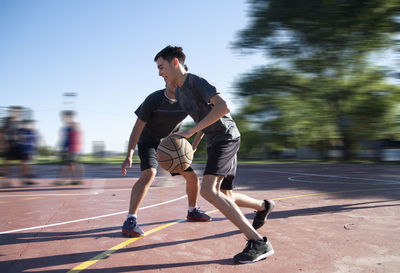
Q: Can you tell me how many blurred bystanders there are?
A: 3